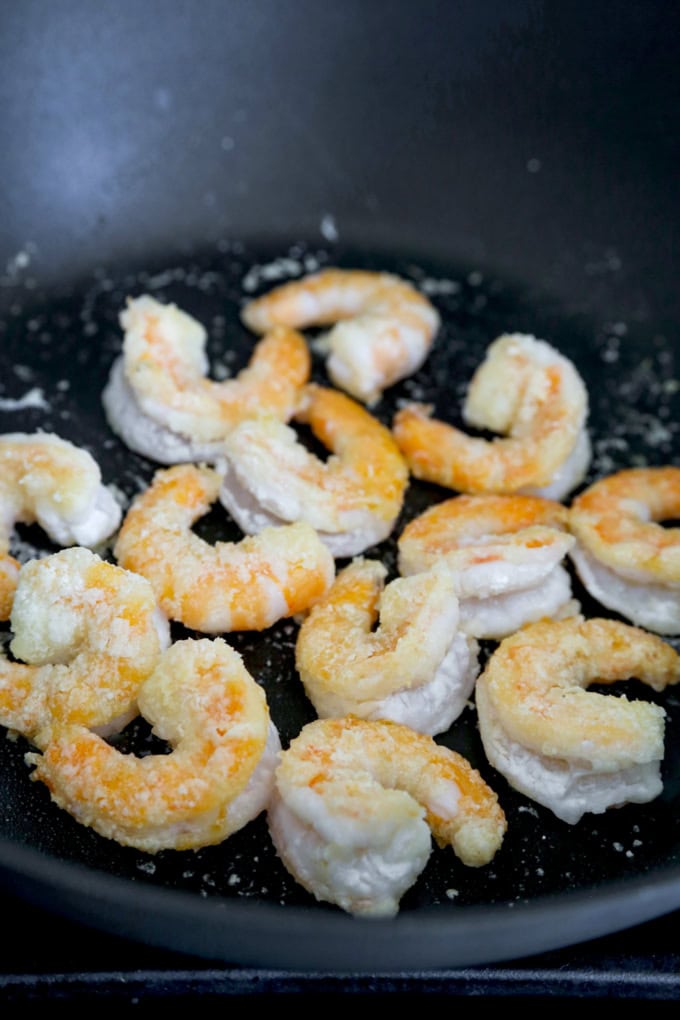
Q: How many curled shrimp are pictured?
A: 13